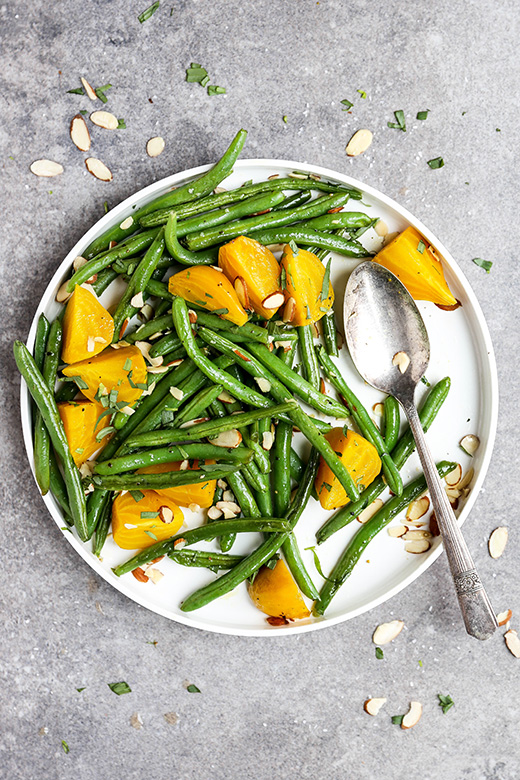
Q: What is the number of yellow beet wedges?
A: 11